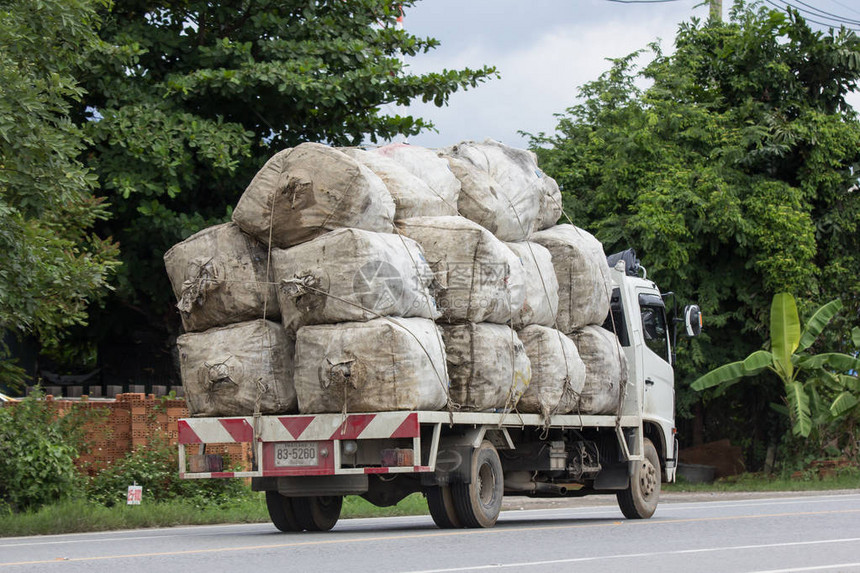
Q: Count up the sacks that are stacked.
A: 14